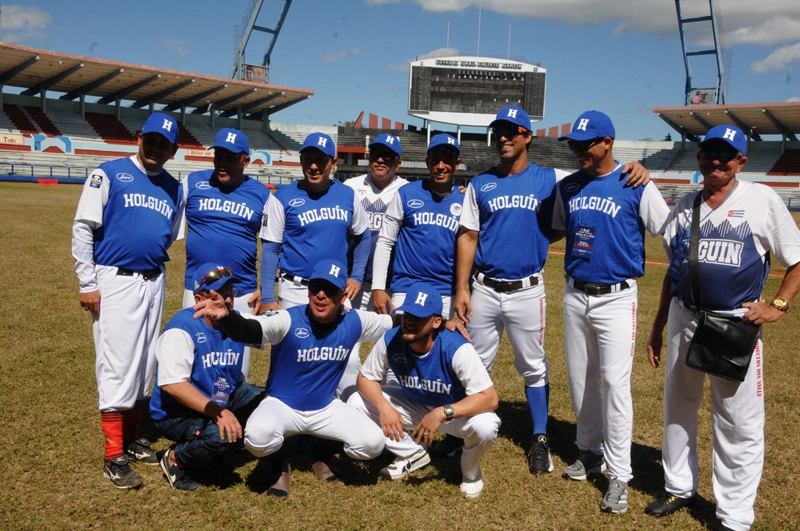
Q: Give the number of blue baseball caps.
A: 11